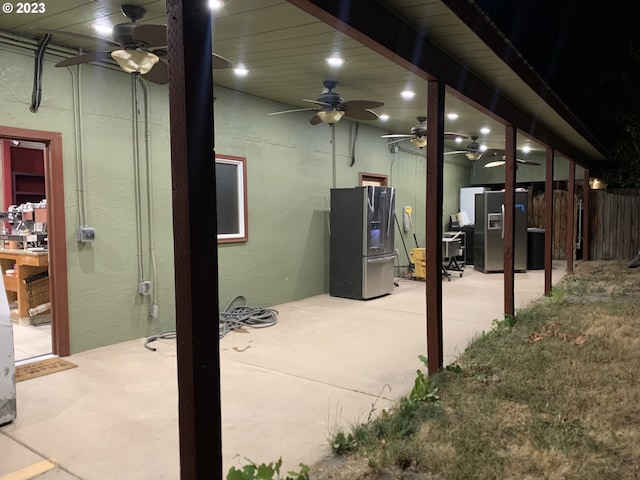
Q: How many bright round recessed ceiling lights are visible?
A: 11